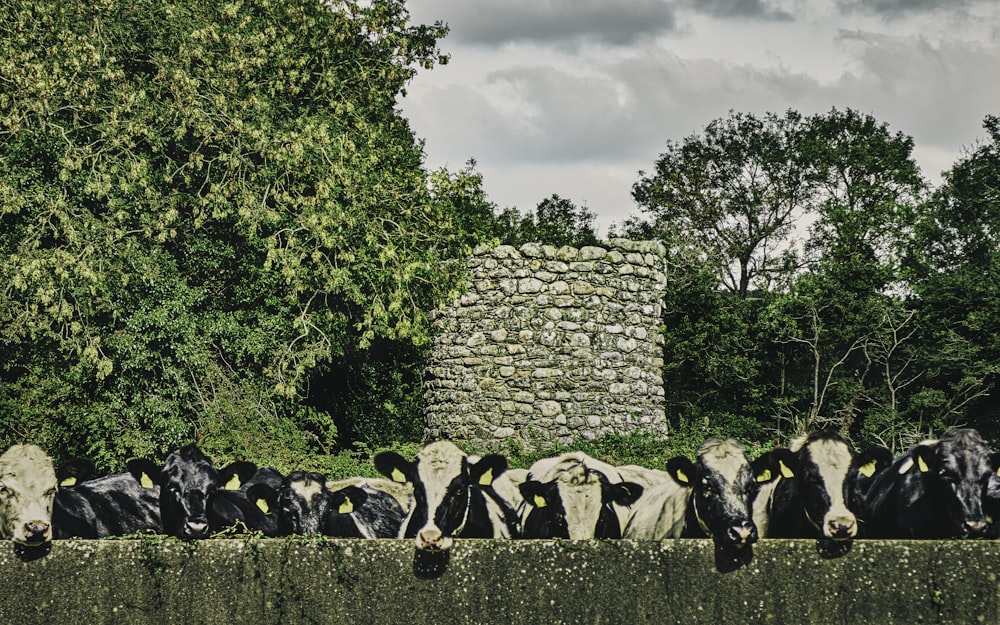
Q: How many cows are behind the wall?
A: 8